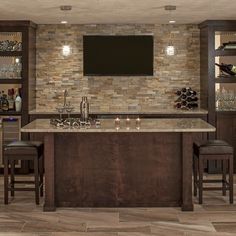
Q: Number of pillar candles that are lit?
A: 3